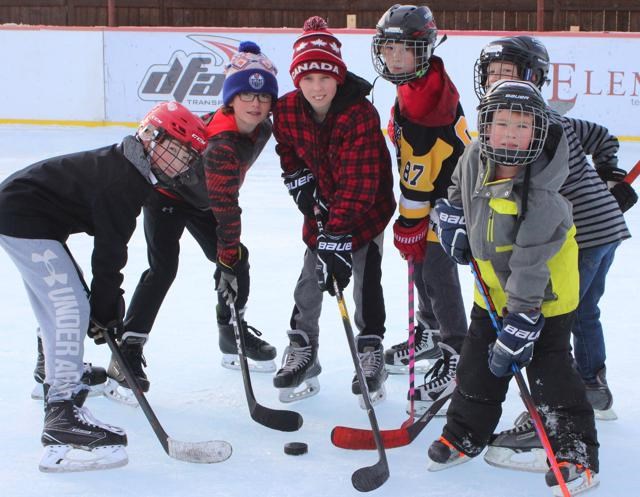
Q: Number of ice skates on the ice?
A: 12